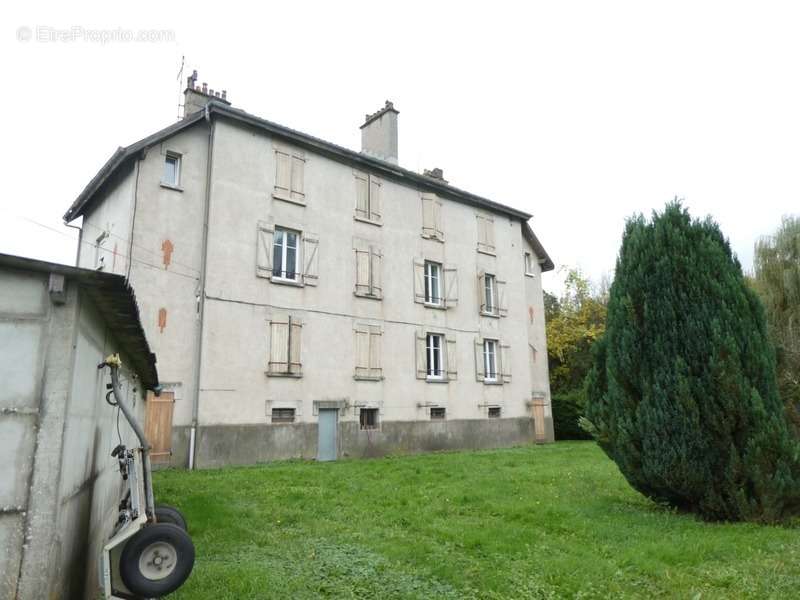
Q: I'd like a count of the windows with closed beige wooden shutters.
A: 7